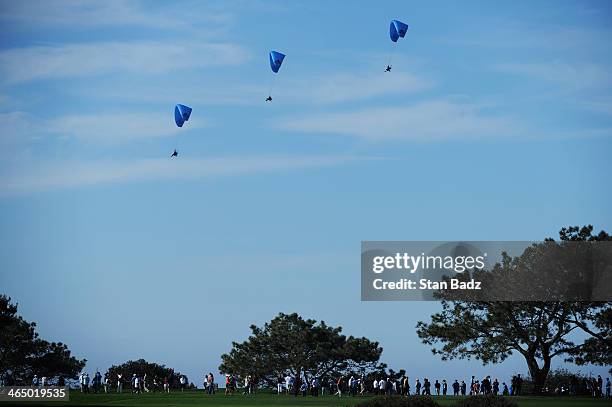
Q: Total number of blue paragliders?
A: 3